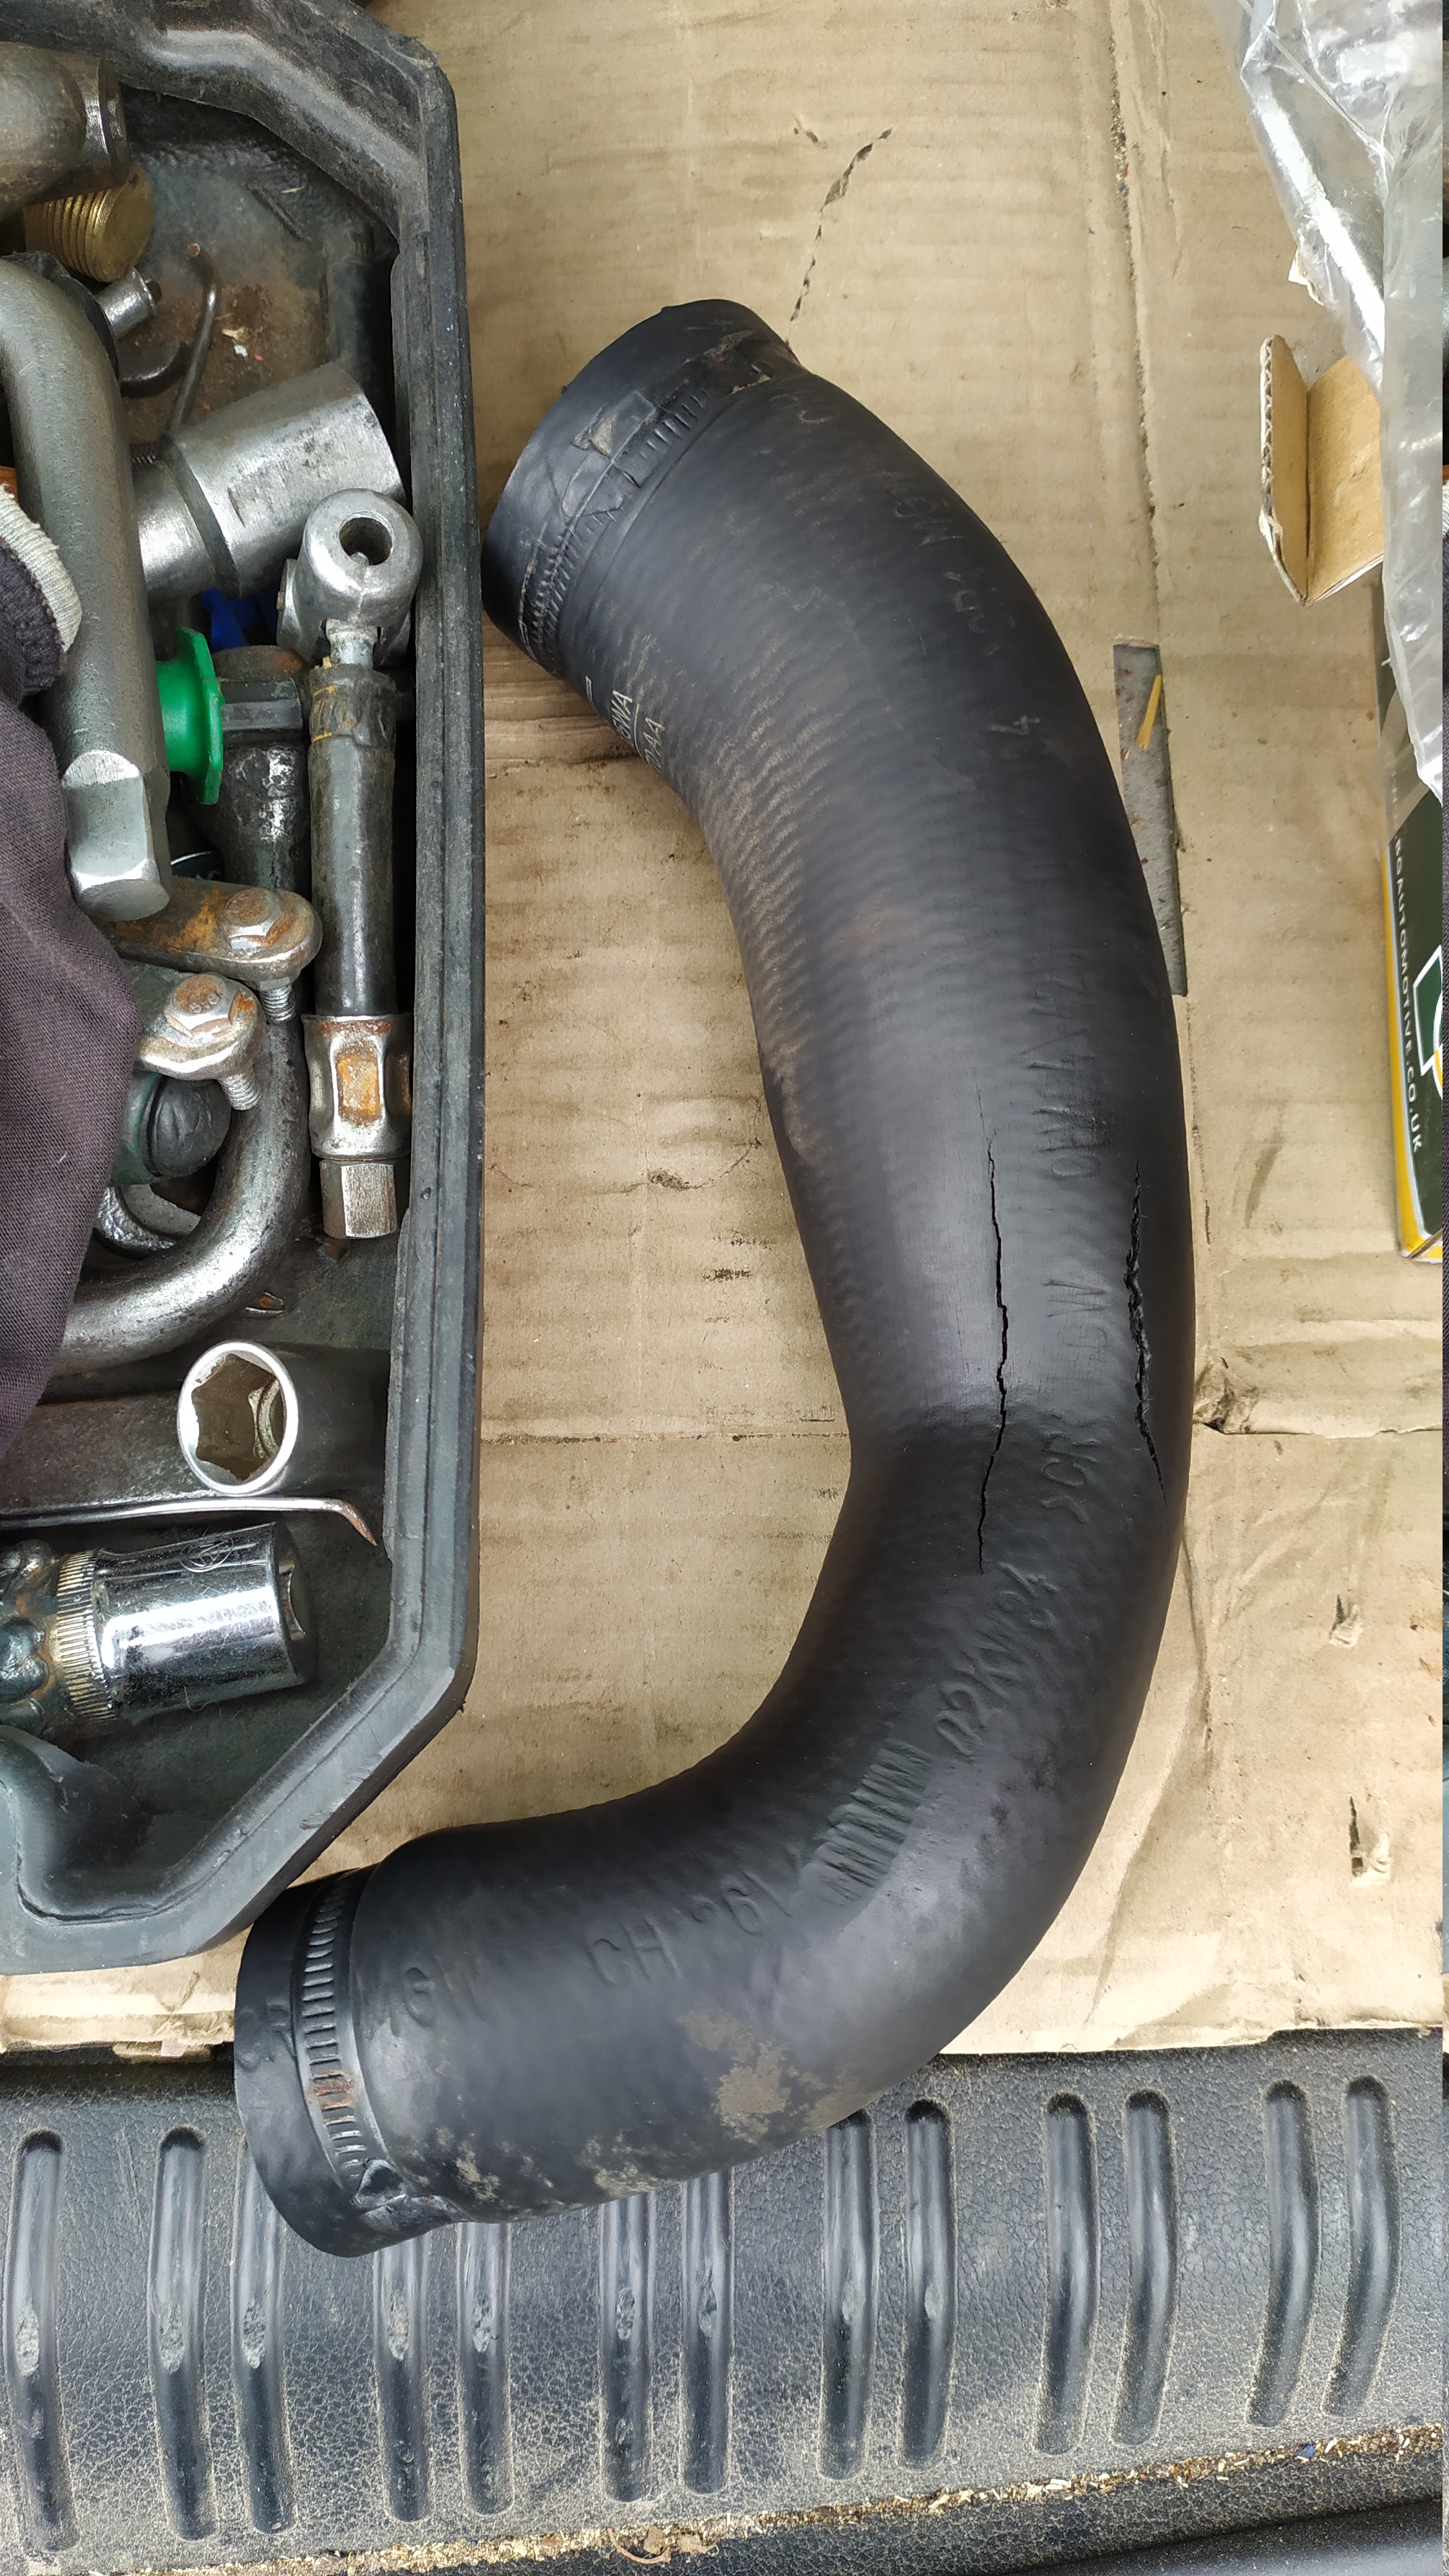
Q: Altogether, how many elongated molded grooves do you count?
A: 13